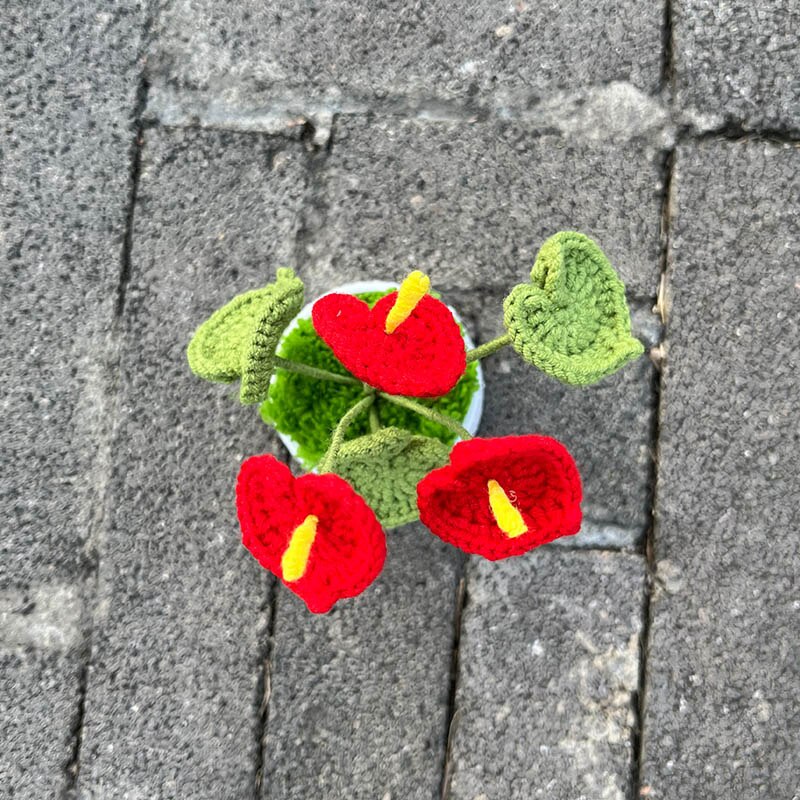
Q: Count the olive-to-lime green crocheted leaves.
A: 3